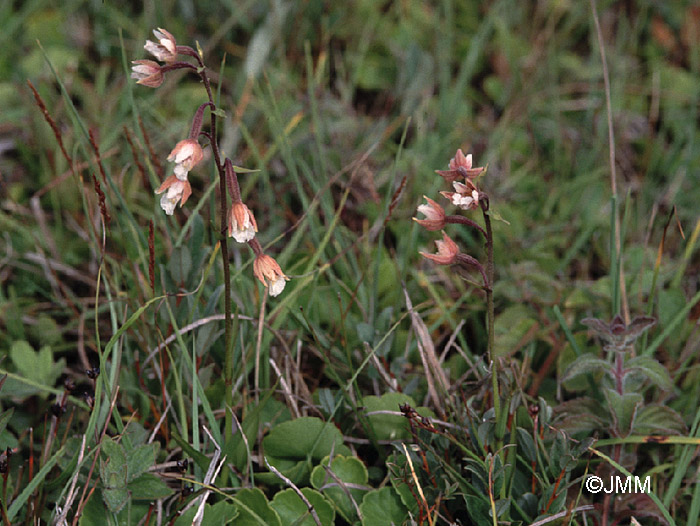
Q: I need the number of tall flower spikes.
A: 2